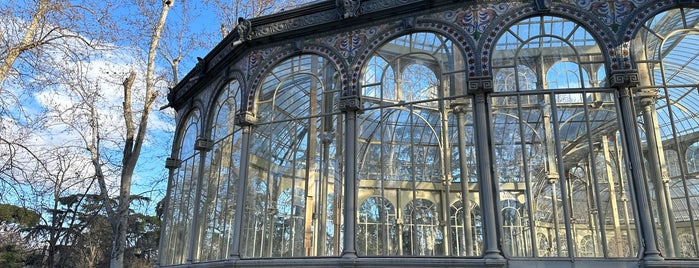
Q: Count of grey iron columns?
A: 6